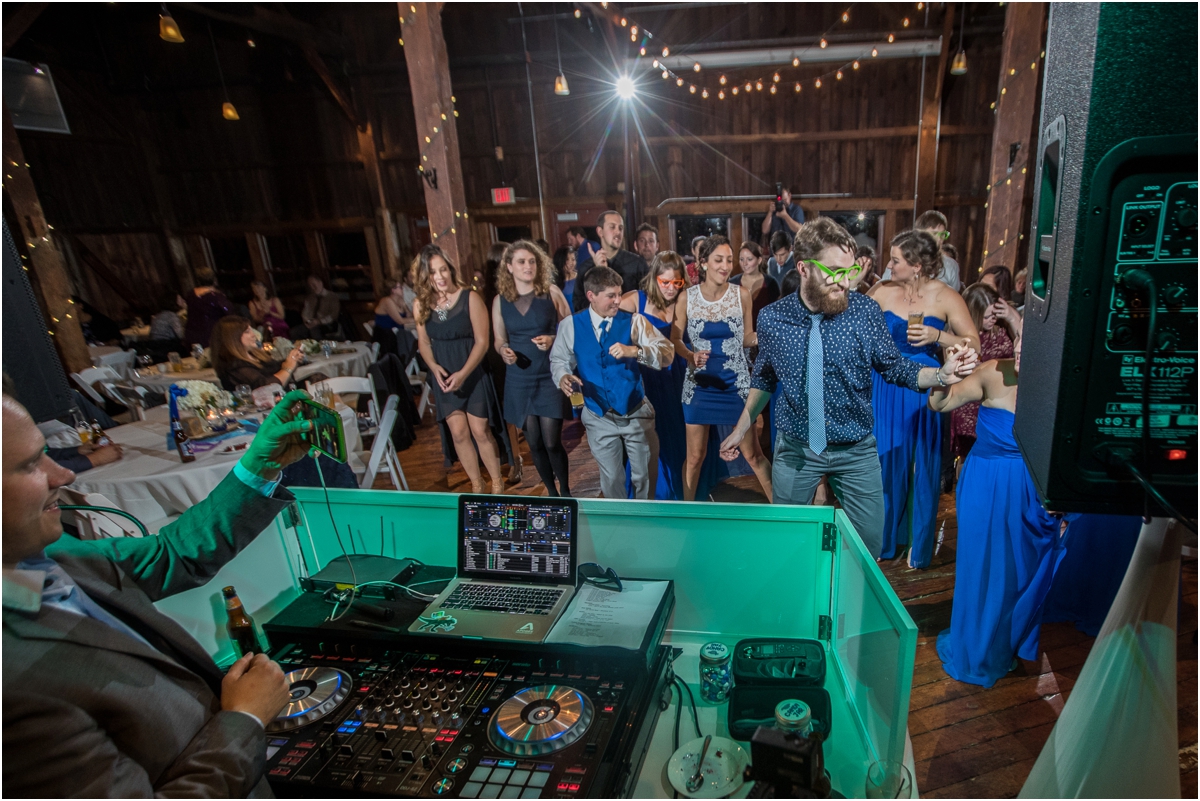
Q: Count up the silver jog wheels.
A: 2